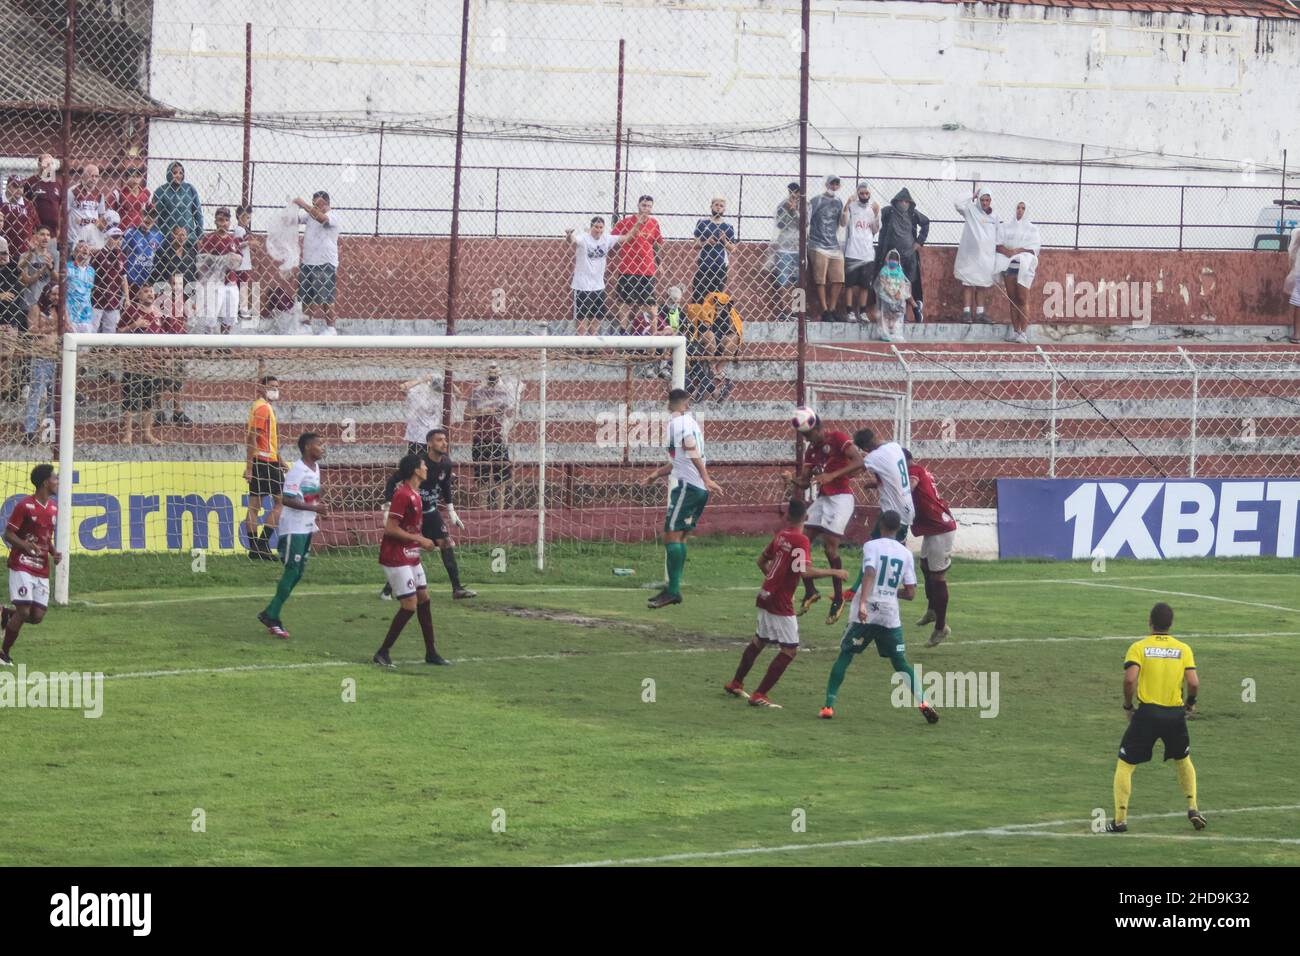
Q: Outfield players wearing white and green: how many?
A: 4